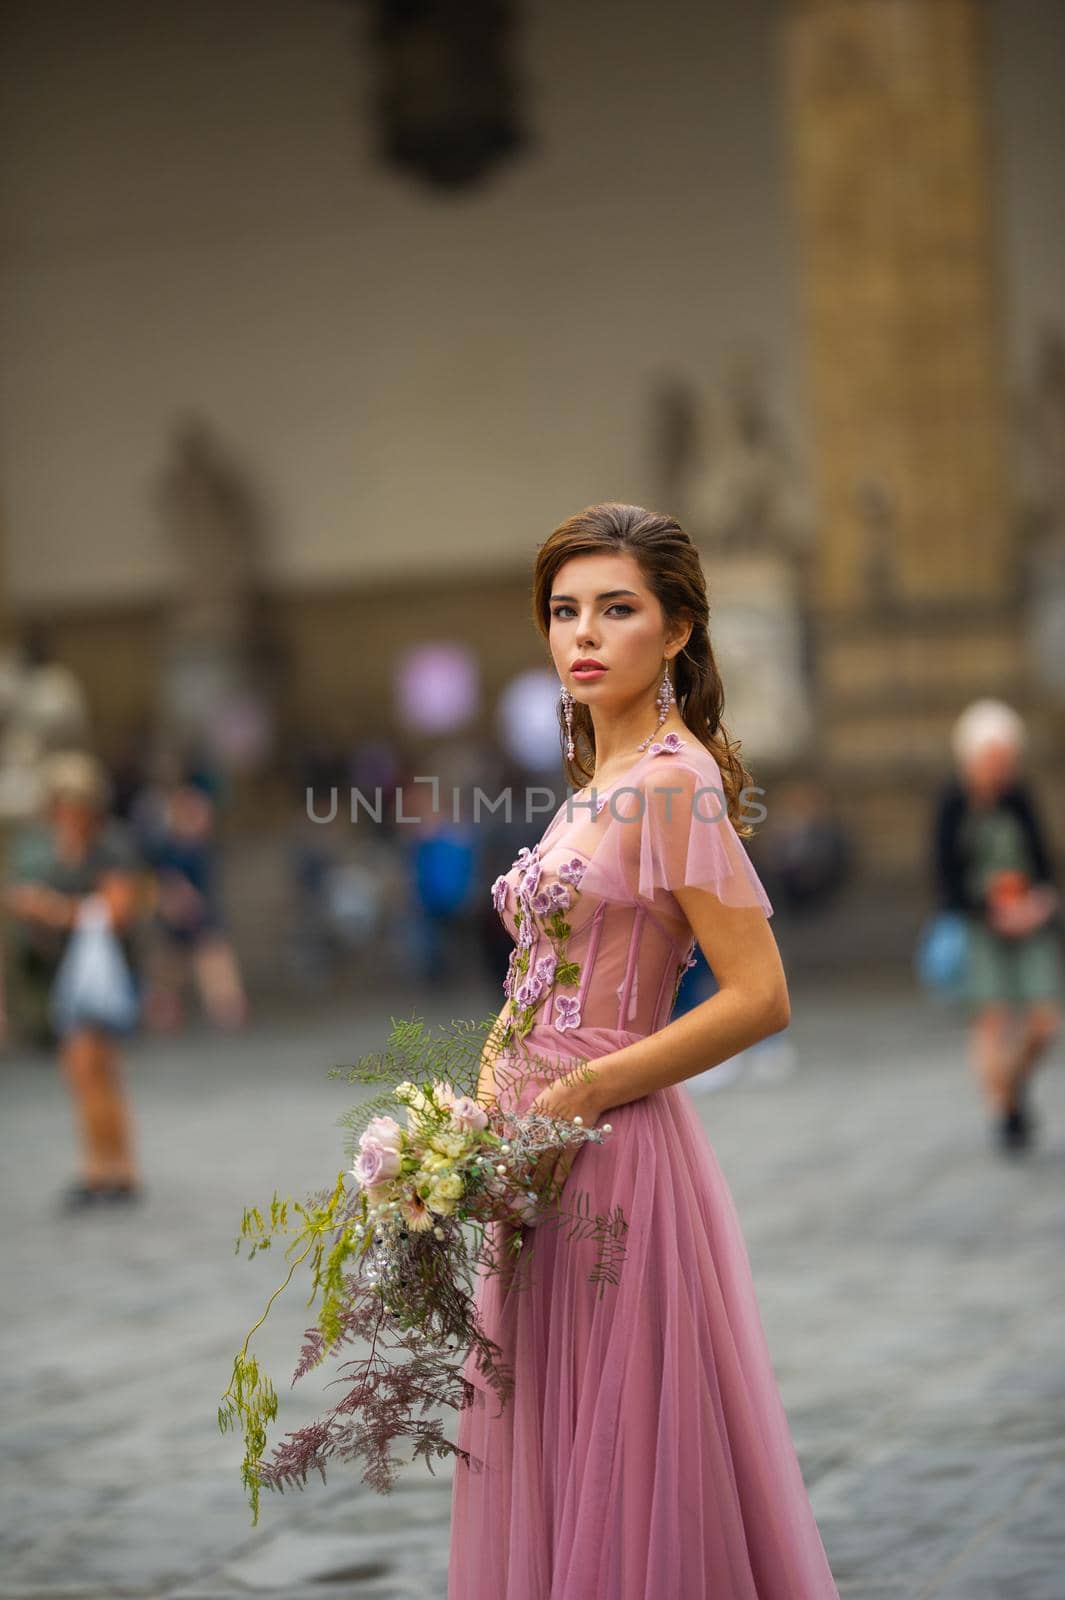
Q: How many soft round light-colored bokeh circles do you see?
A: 2